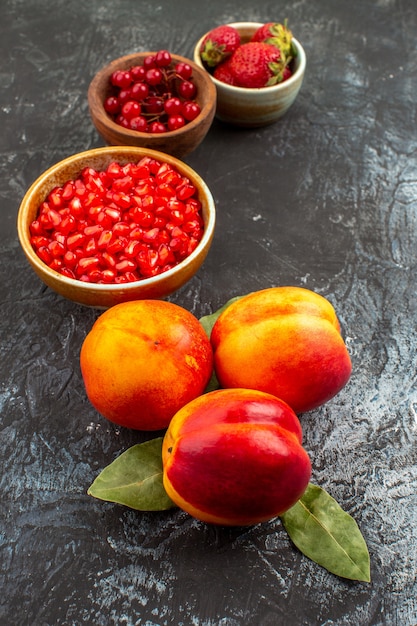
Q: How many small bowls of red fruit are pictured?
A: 3